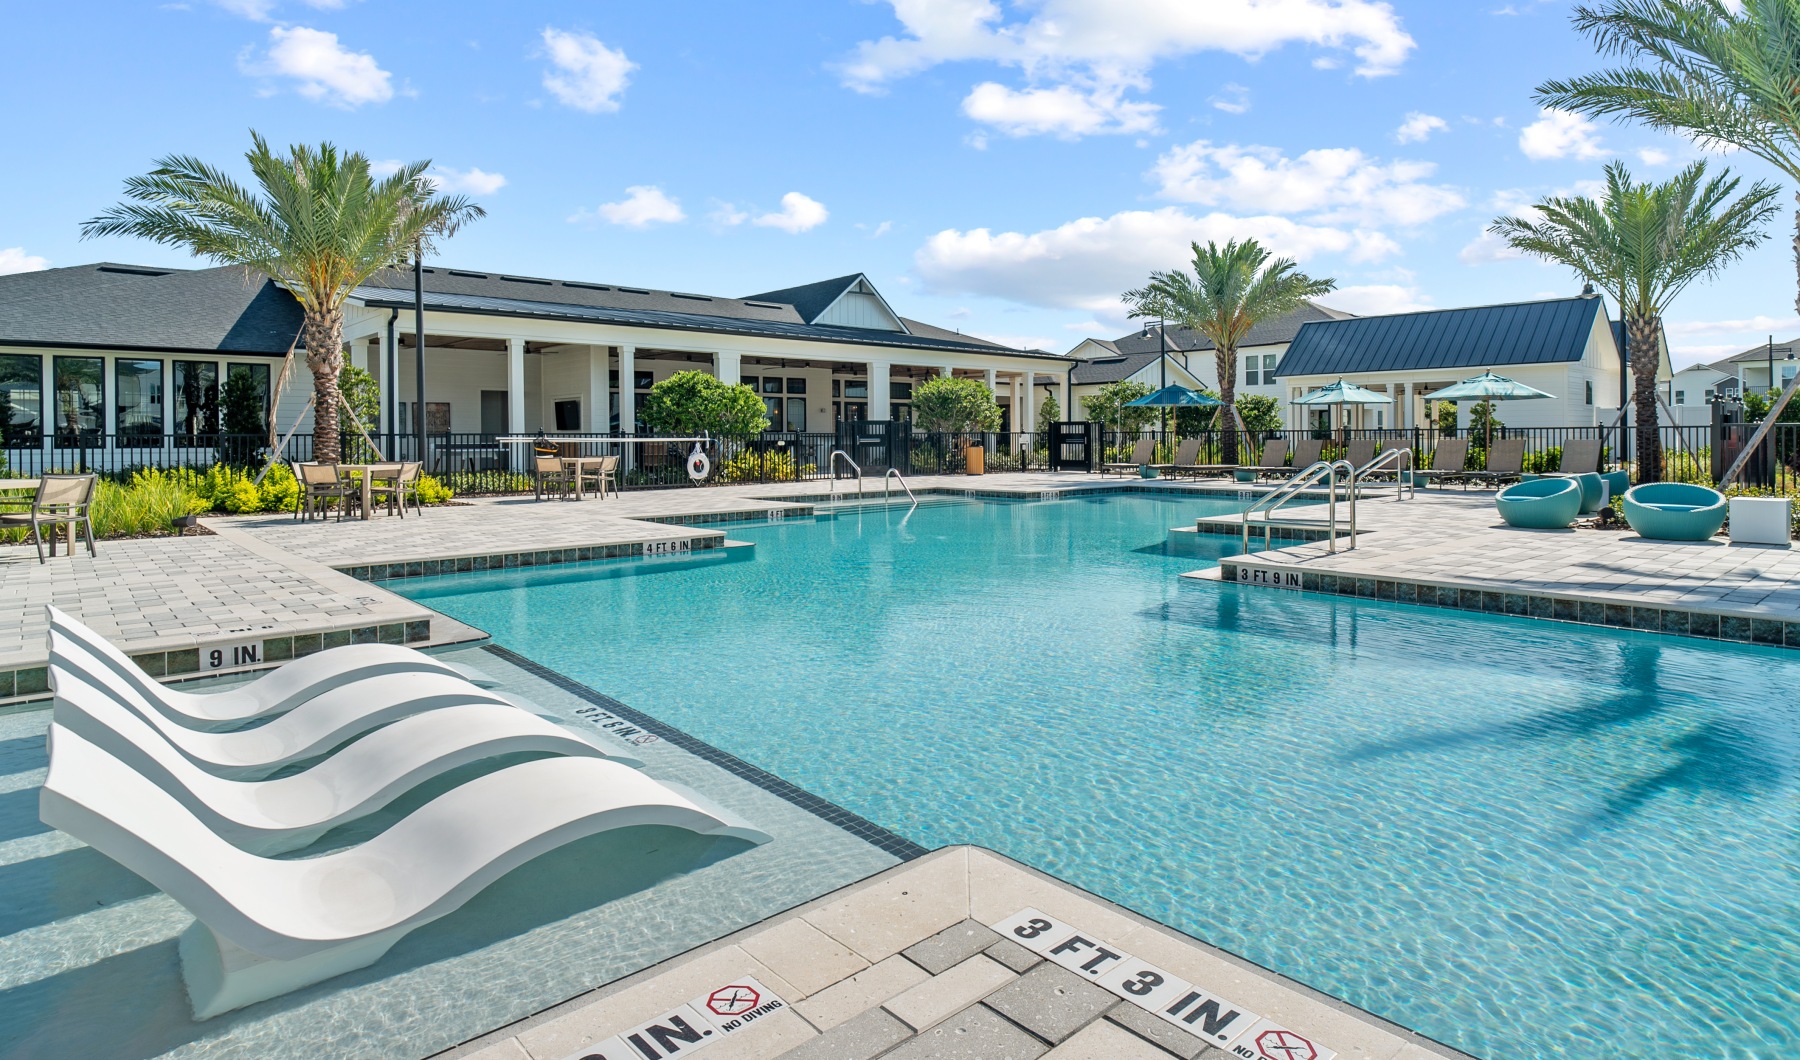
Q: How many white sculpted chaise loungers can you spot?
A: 4